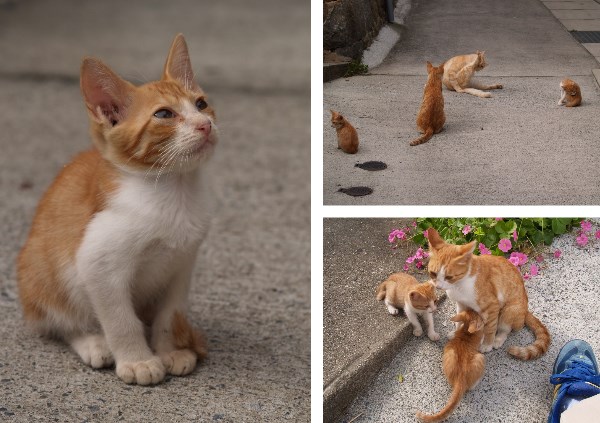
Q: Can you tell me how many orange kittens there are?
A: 5